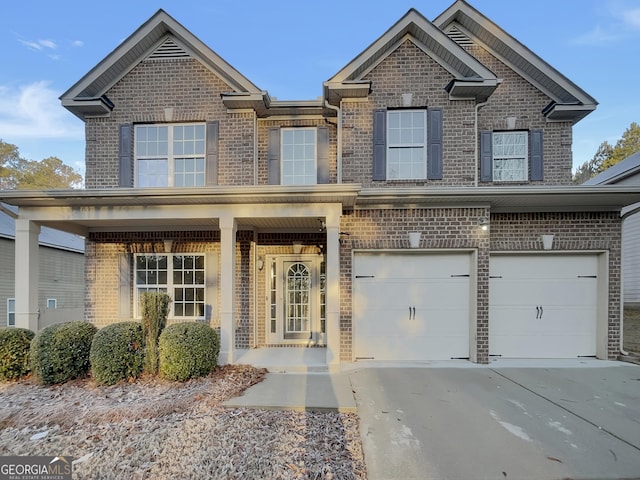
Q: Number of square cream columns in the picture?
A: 3